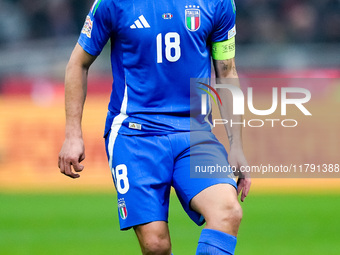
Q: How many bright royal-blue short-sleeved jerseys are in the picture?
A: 1